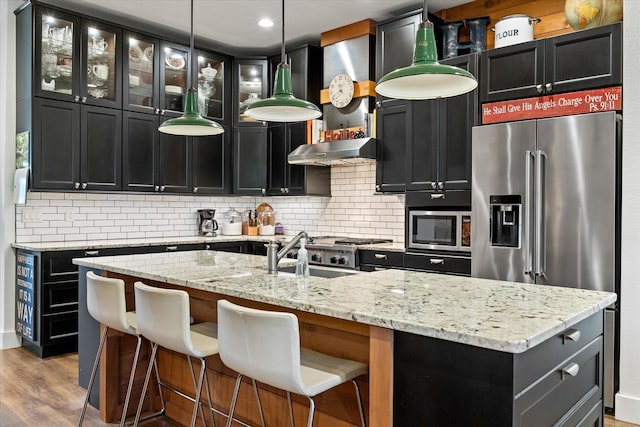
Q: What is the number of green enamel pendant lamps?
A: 3